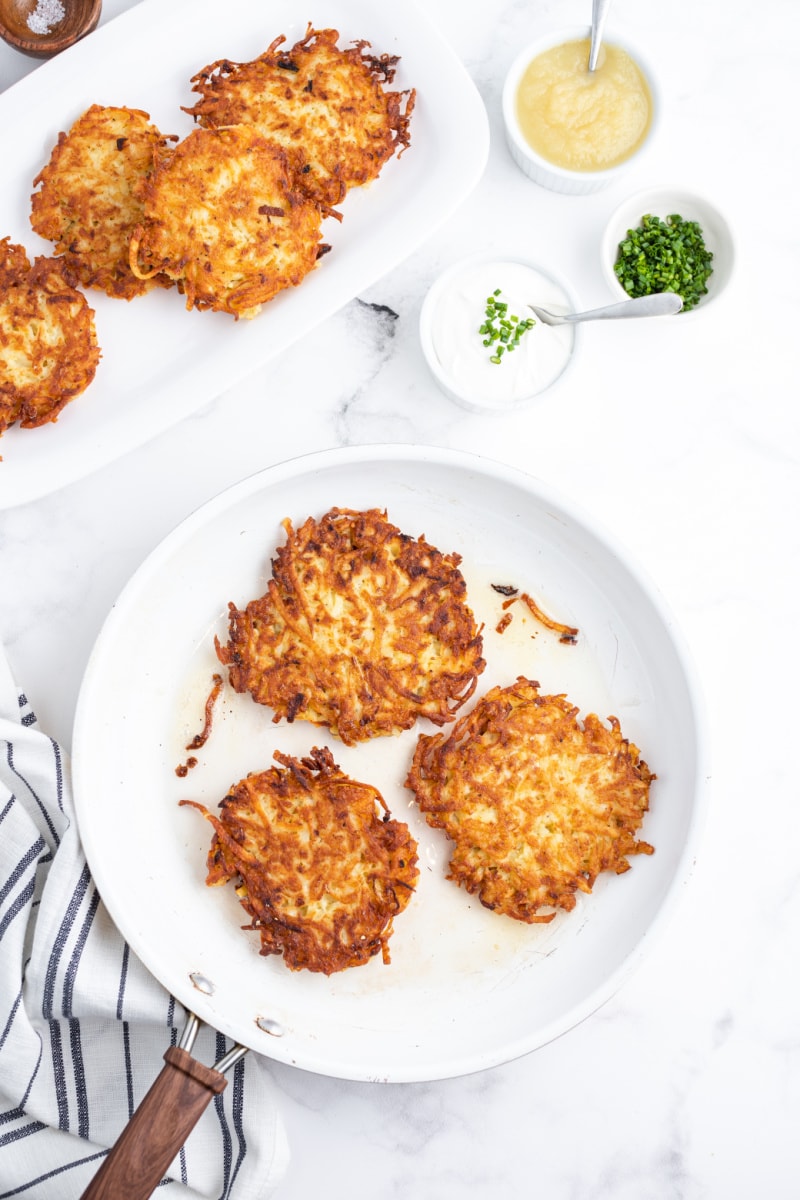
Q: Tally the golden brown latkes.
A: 7